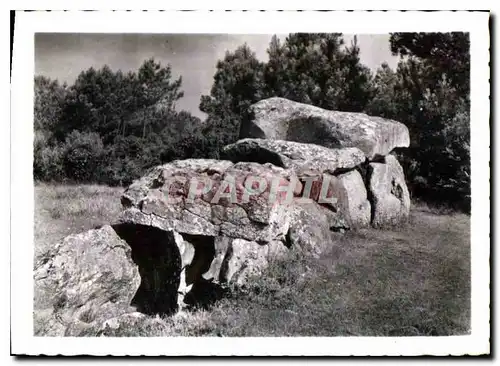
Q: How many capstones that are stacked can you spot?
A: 3